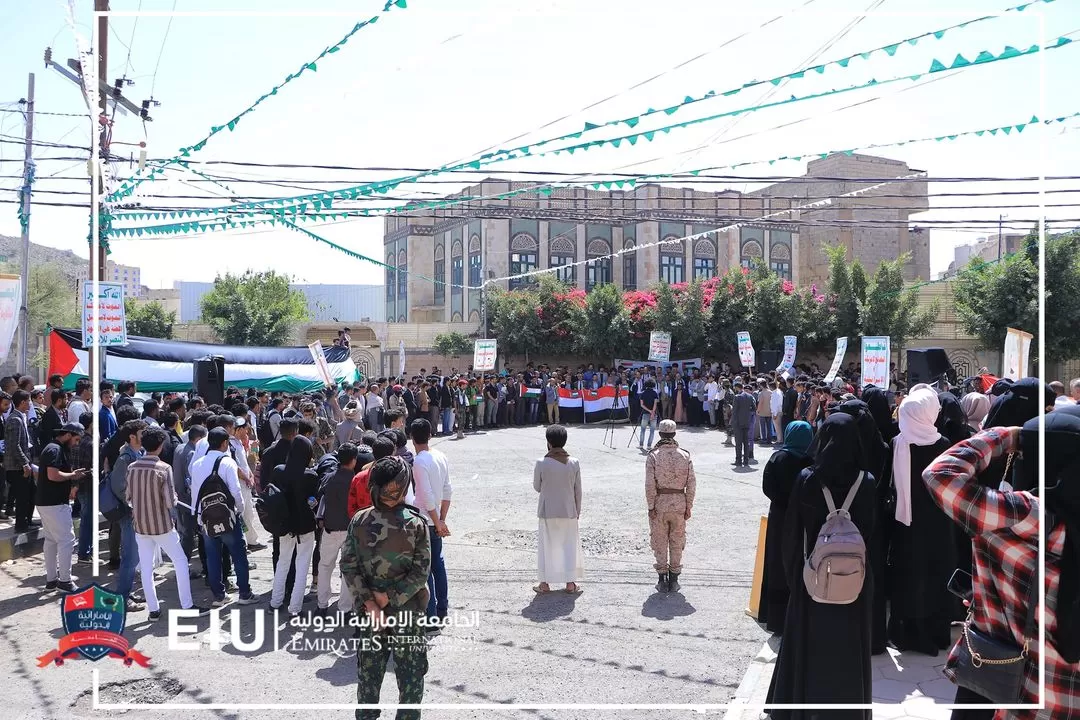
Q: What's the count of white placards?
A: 11